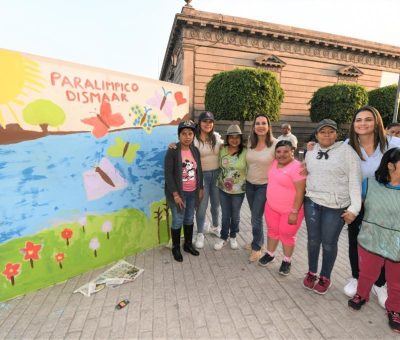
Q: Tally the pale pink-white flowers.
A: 3